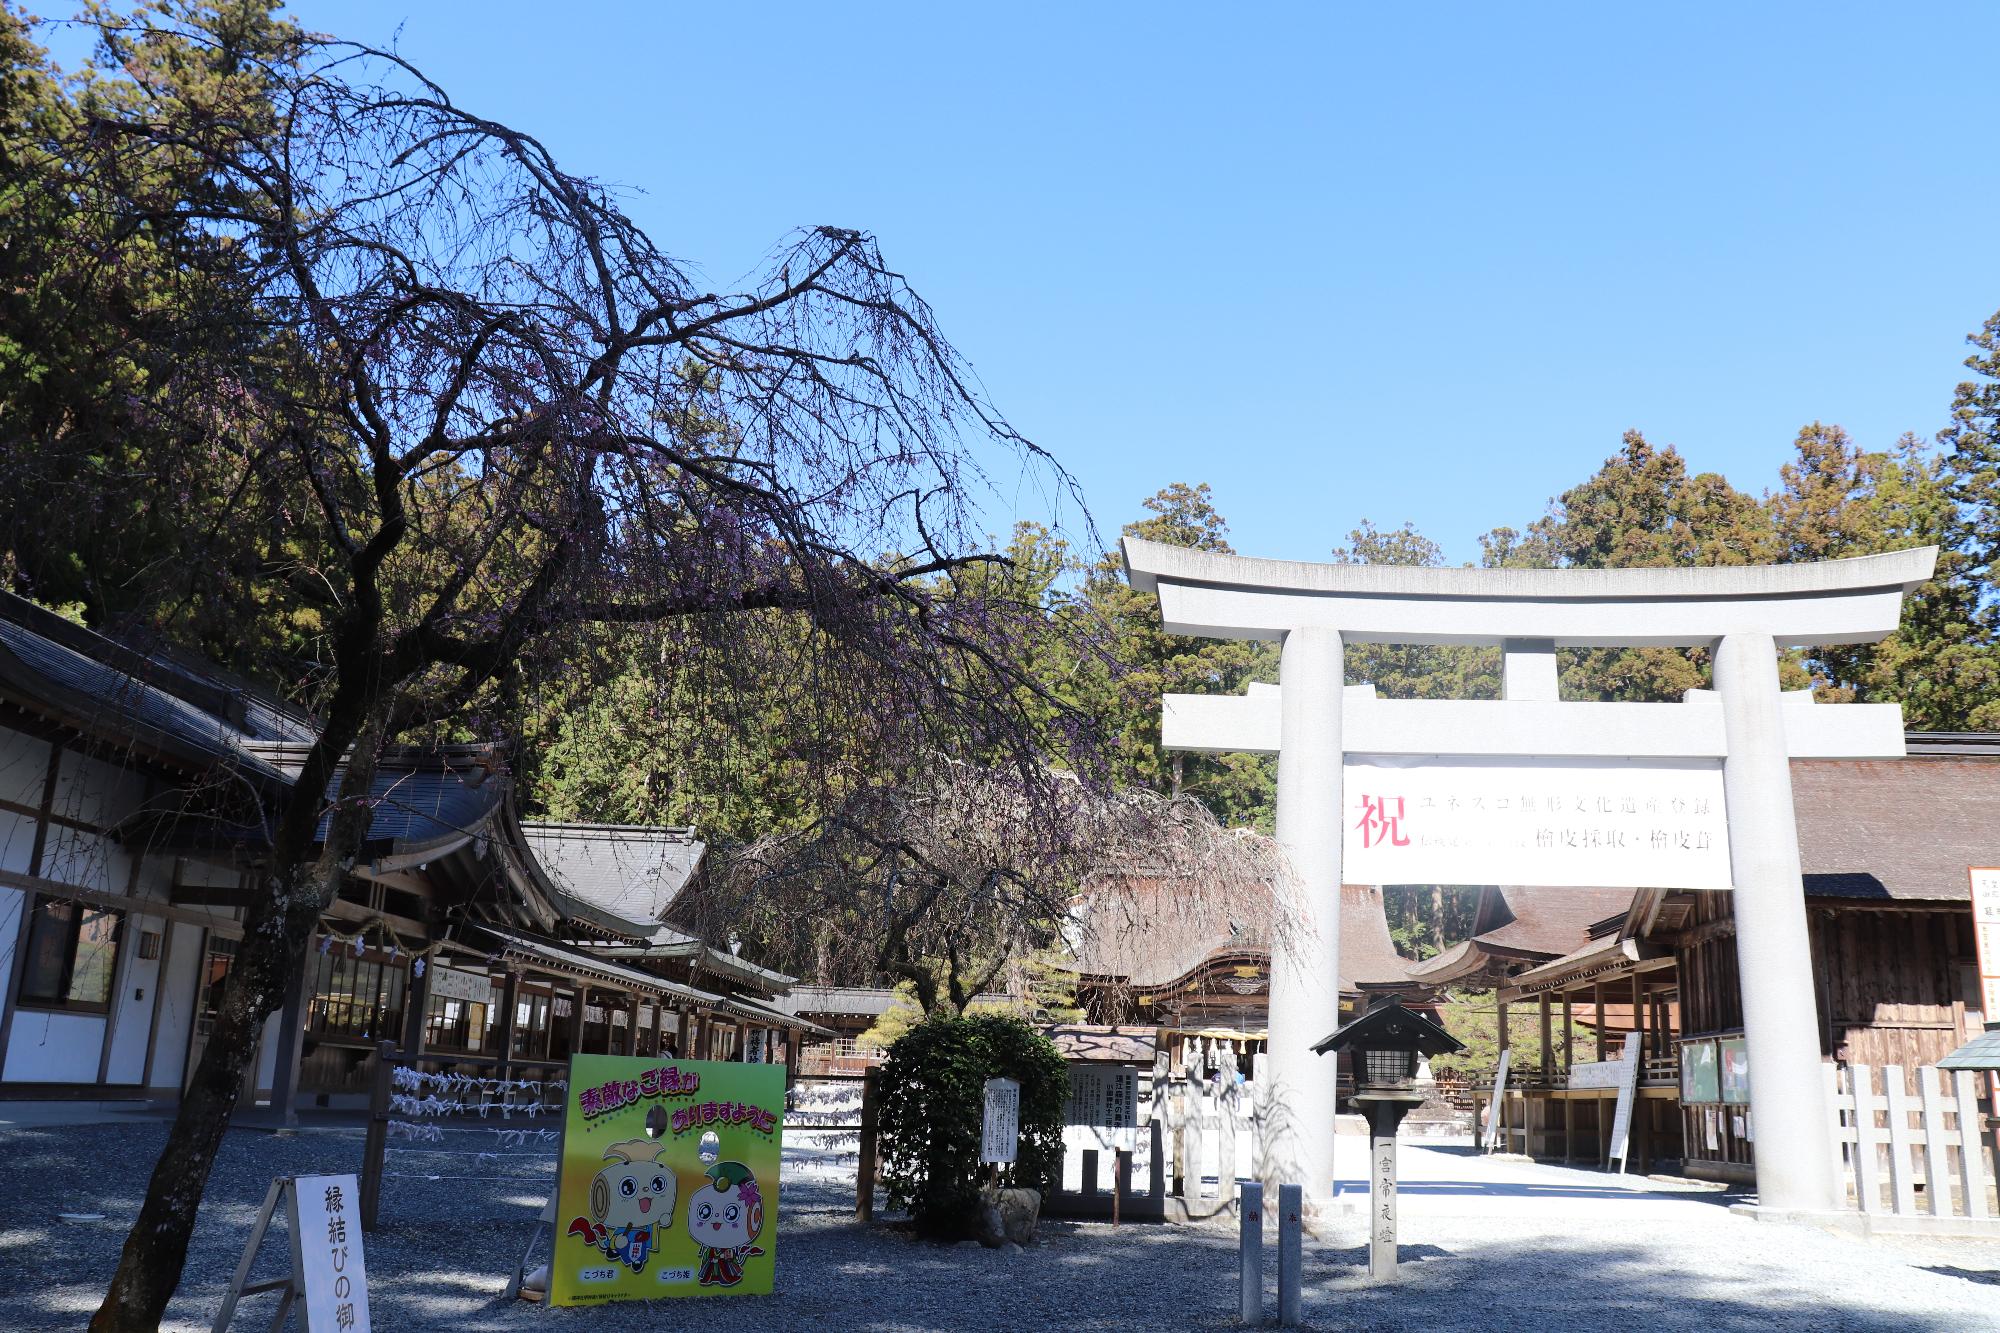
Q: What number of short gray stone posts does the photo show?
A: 2